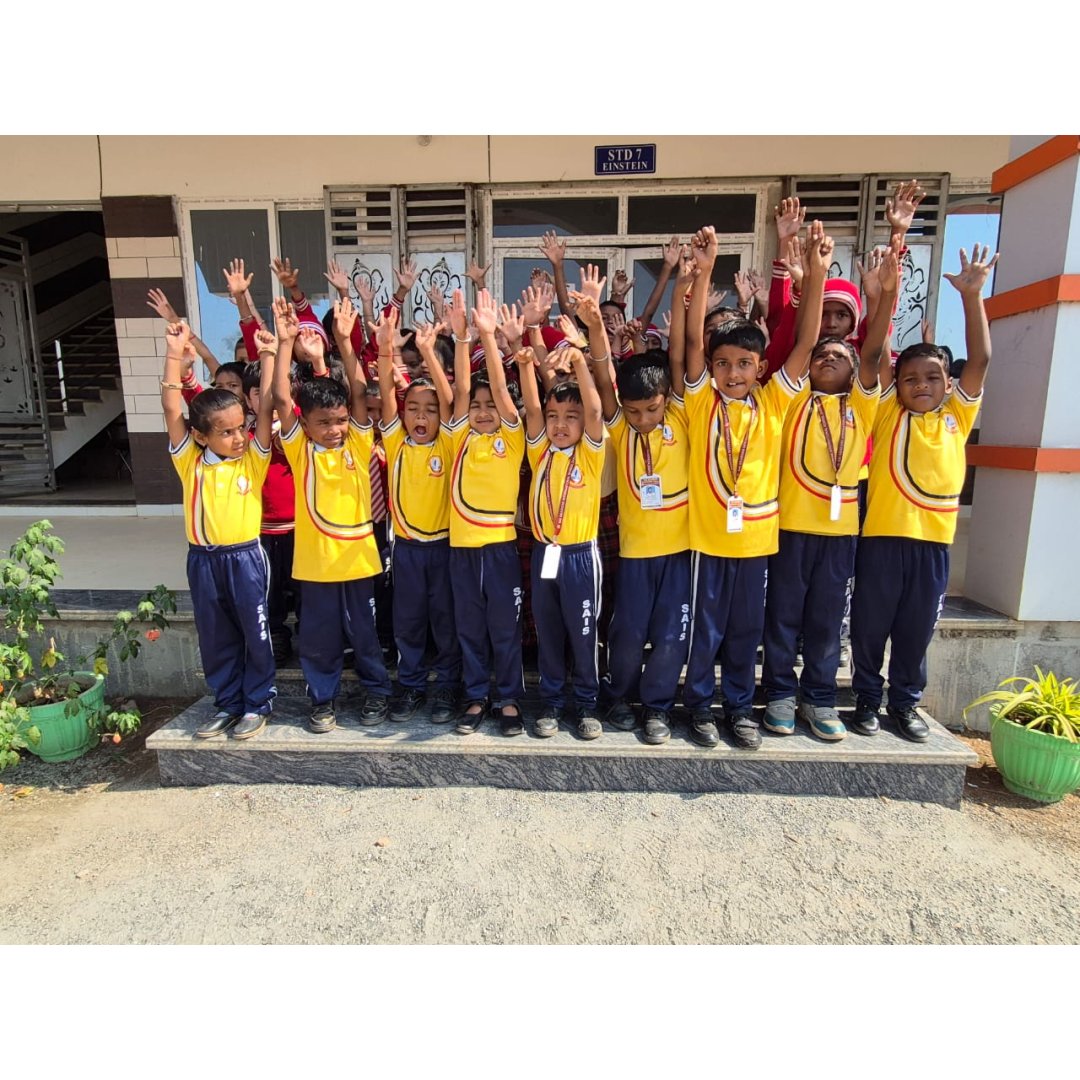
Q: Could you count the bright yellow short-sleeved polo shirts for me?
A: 9